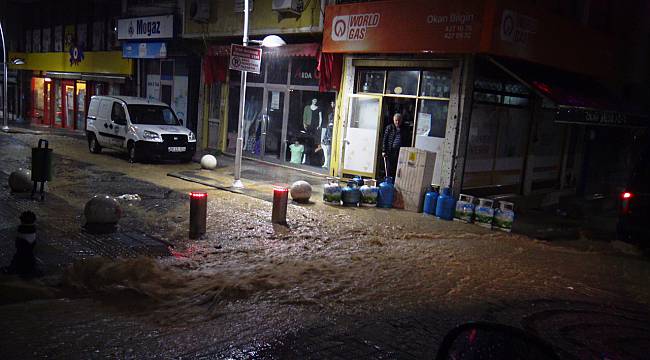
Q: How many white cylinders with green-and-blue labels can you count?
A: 5